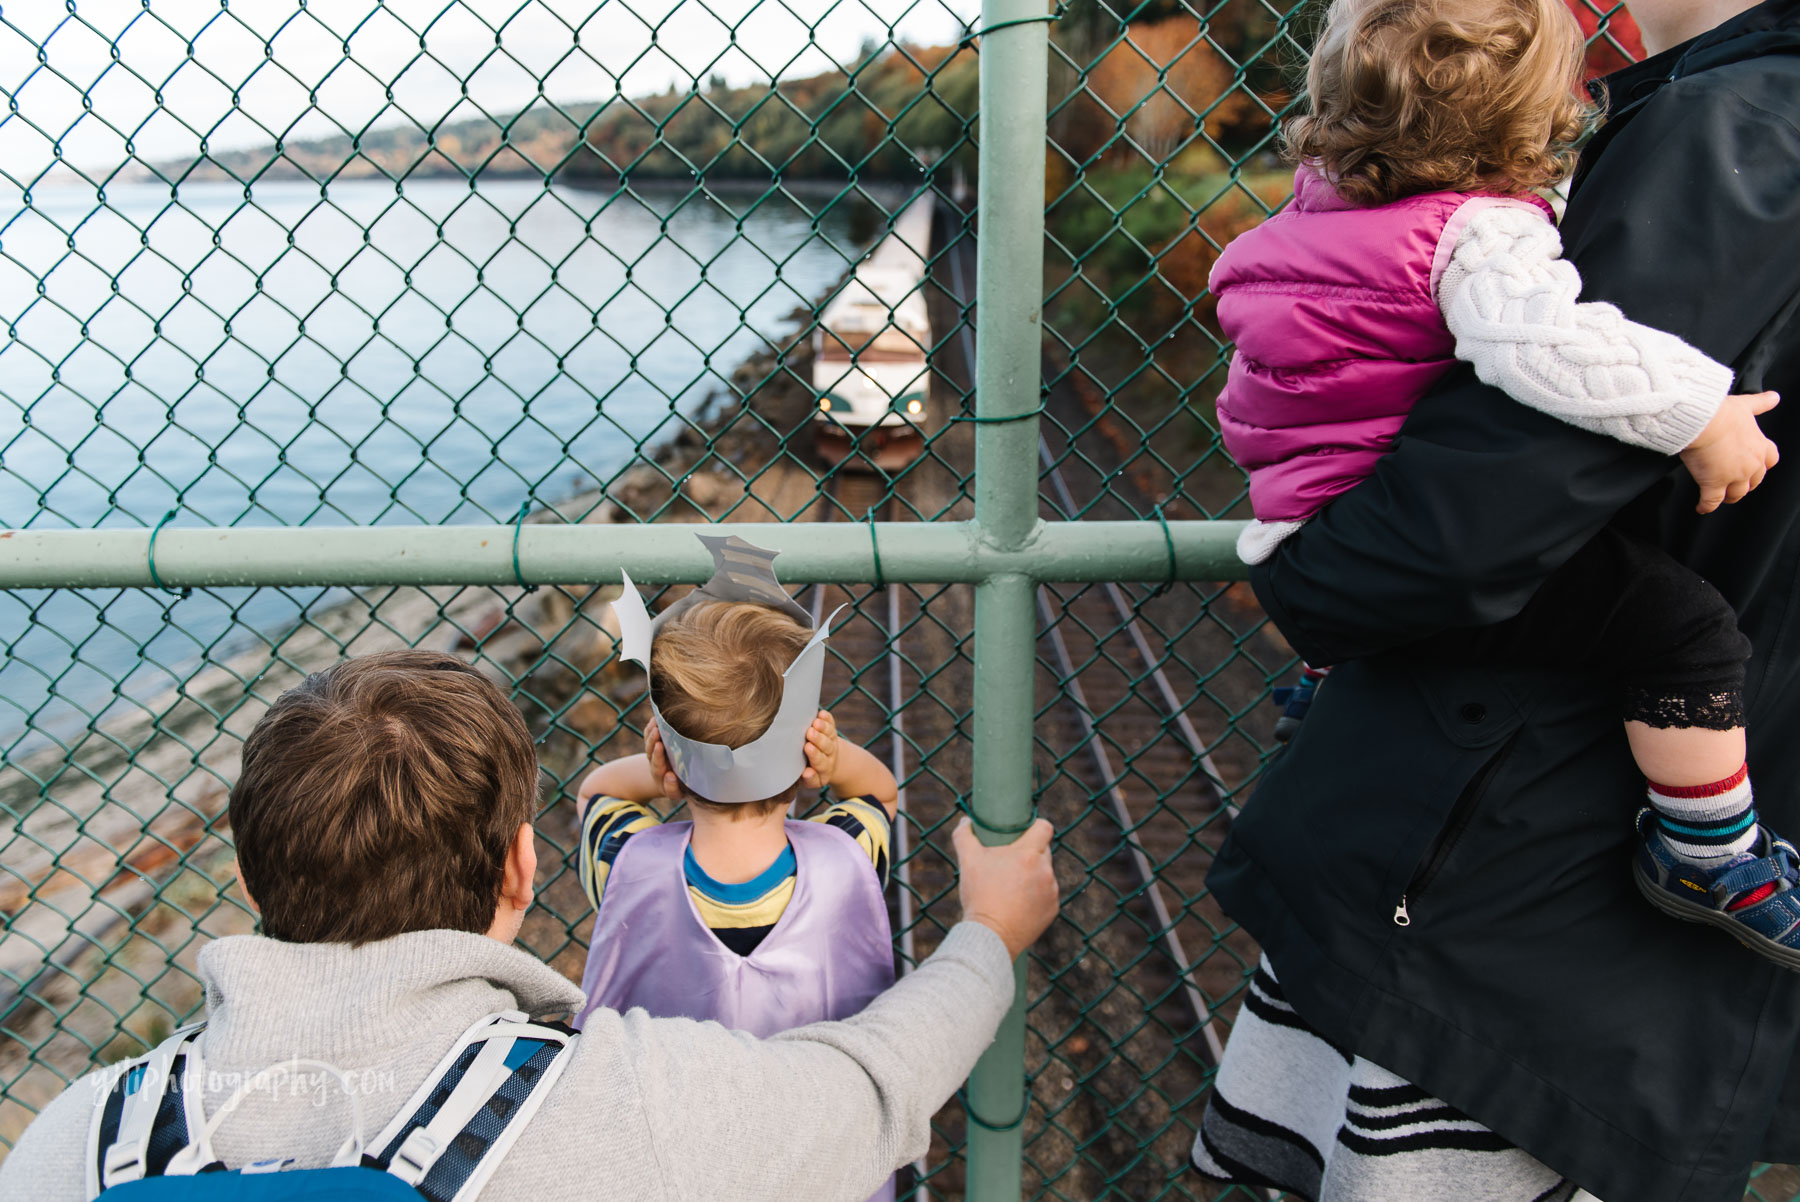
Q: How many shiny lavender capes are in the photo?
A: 1